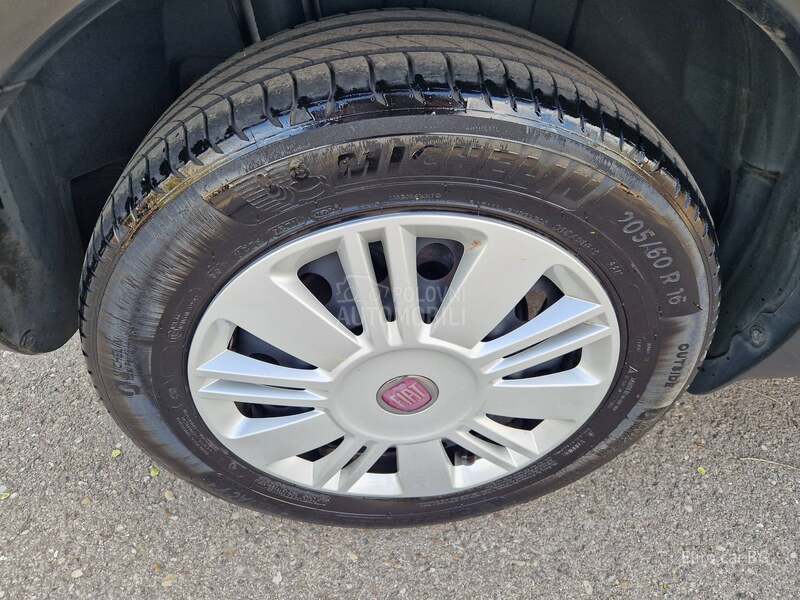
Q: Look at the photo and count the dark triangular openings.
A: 10